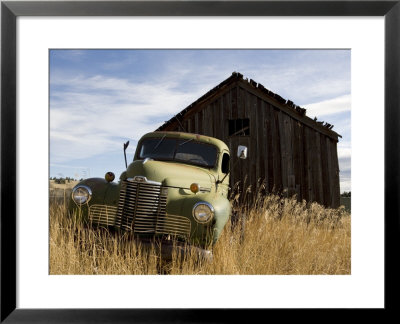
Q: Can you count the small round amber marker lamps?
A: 2